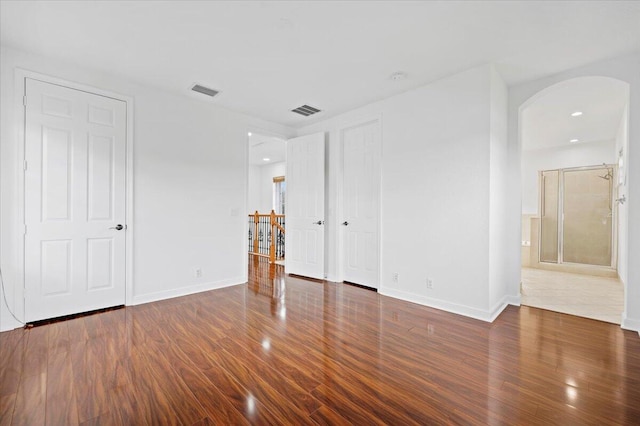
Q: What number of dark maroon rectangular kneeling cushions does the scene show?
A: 0